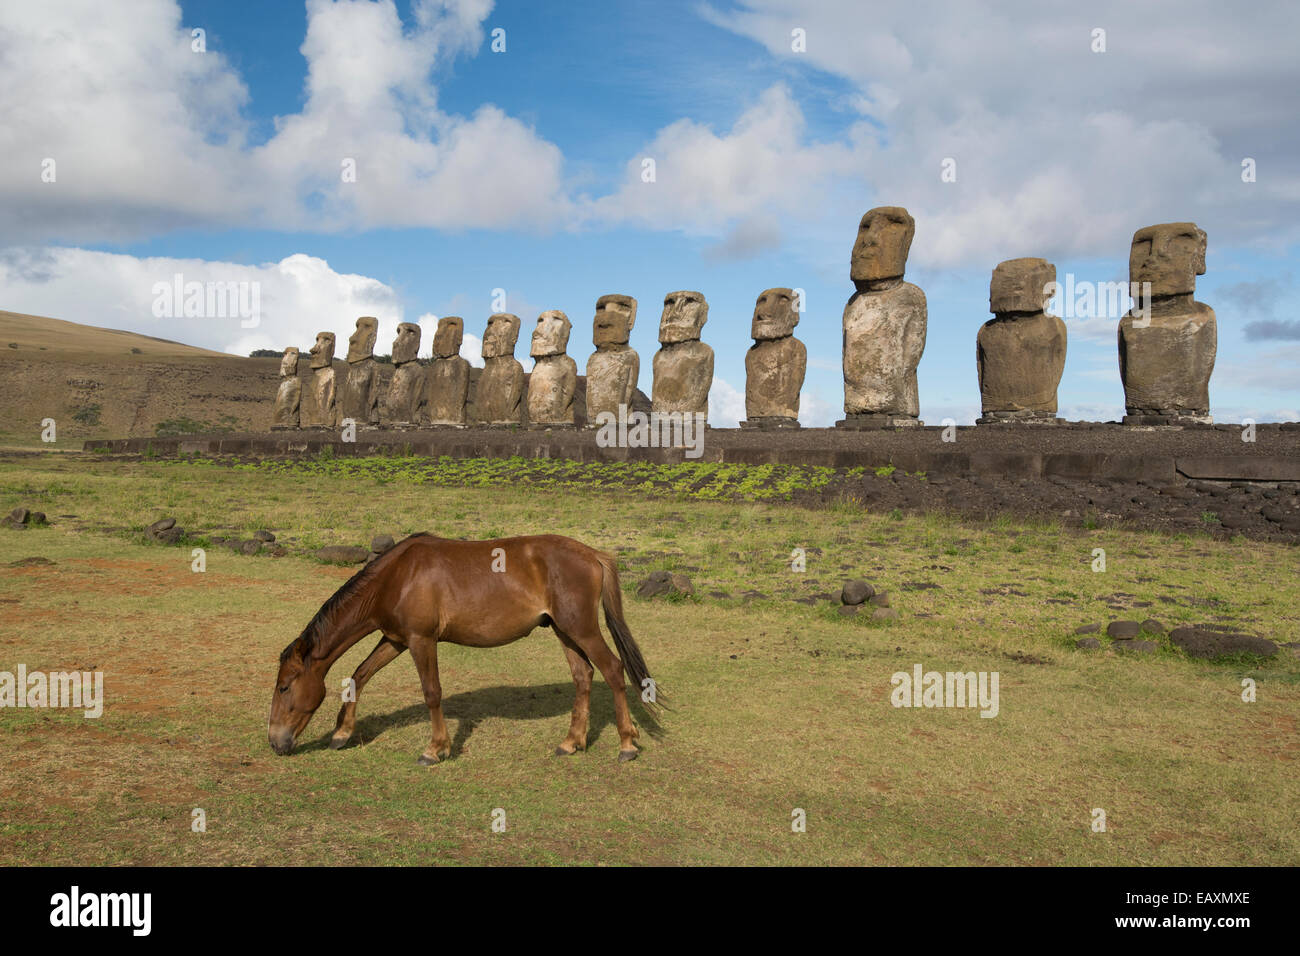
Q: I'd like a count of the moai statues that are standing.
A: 13